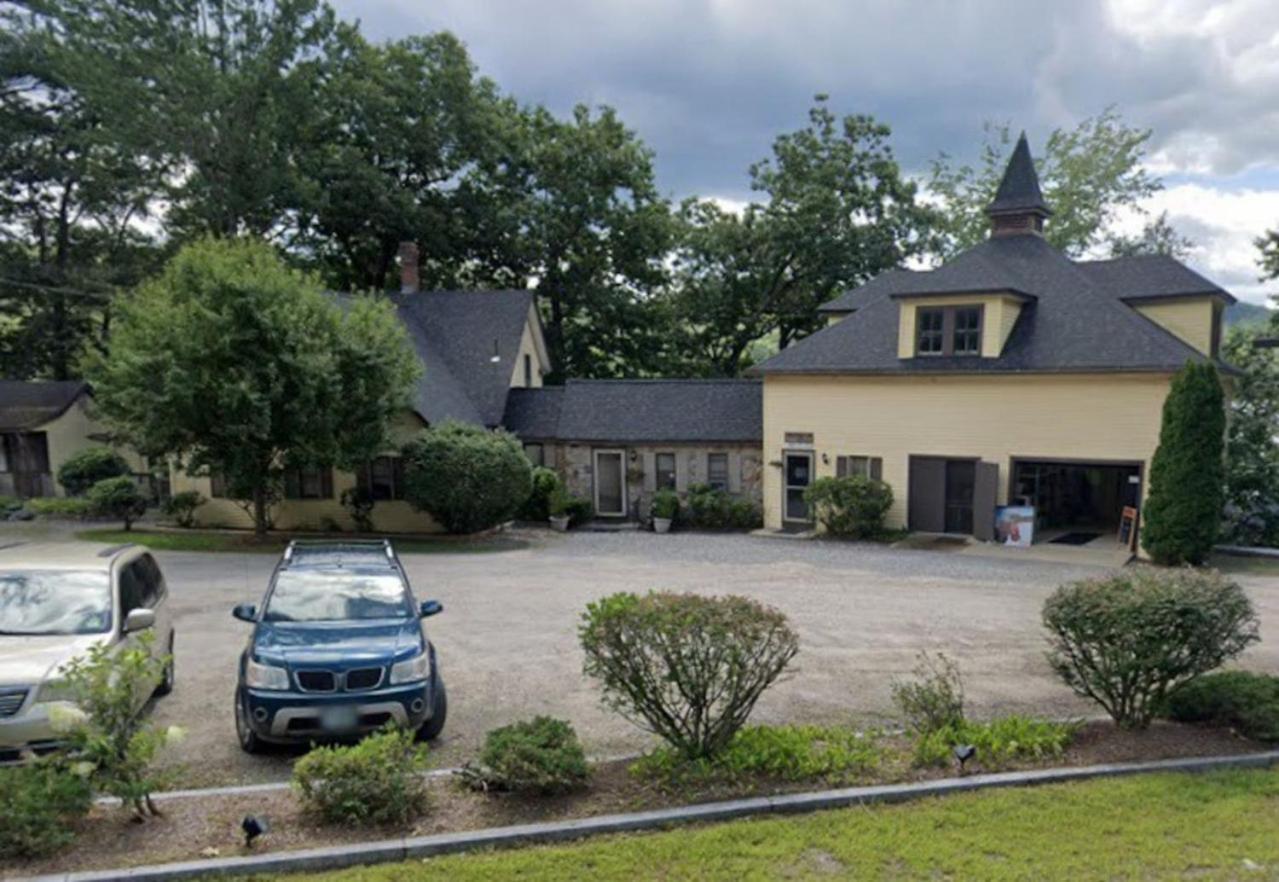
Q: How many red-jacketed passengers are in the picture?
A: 0